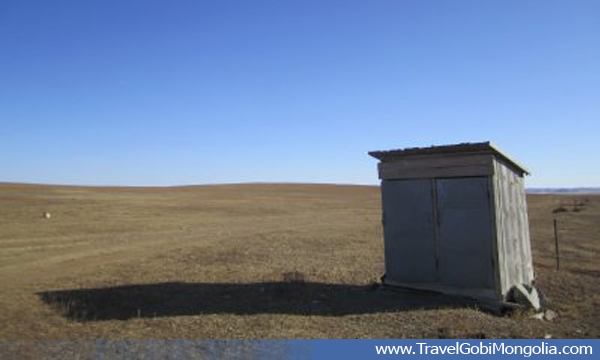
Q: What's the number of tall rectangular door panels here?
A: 2